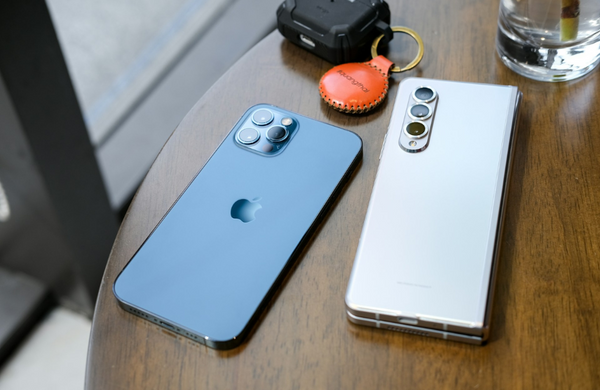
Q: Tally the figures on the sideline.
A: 0